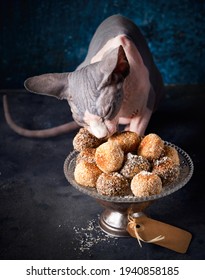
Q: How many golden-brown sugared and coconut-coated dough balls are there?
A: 11